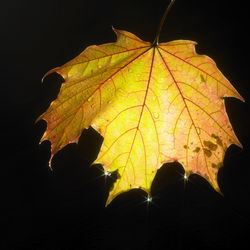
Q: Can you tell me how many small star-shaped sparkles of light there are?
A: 3